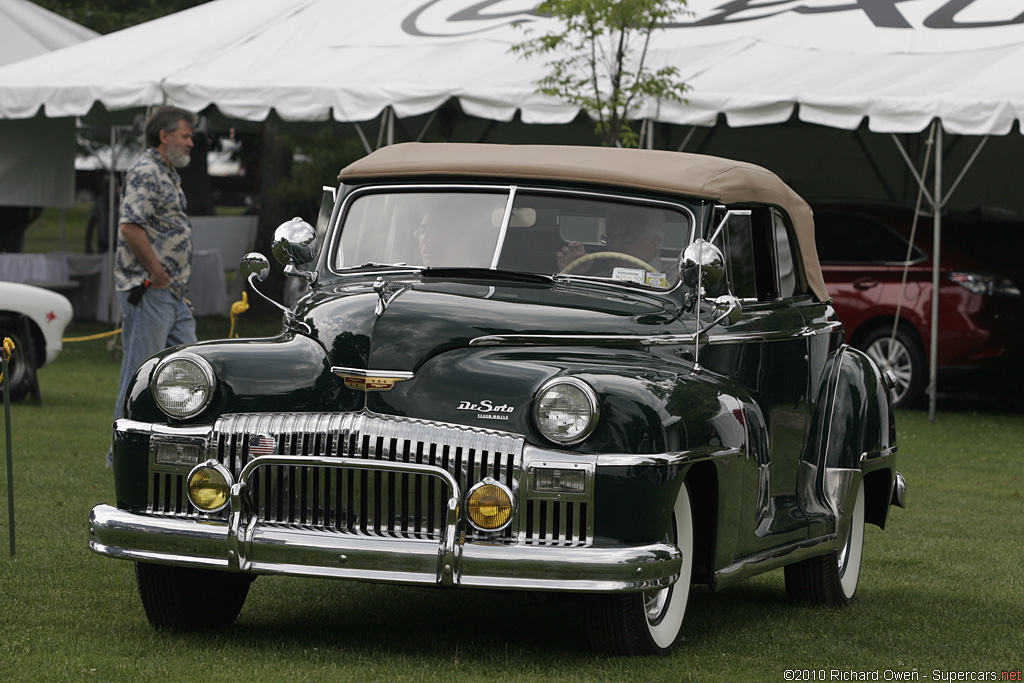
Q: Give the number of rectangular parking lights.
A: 2